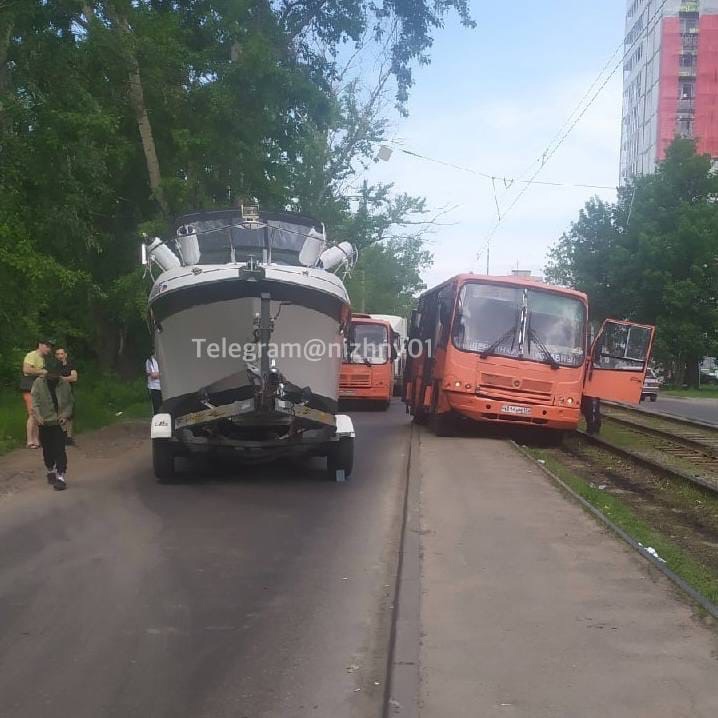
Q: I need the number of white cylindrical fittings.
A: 4